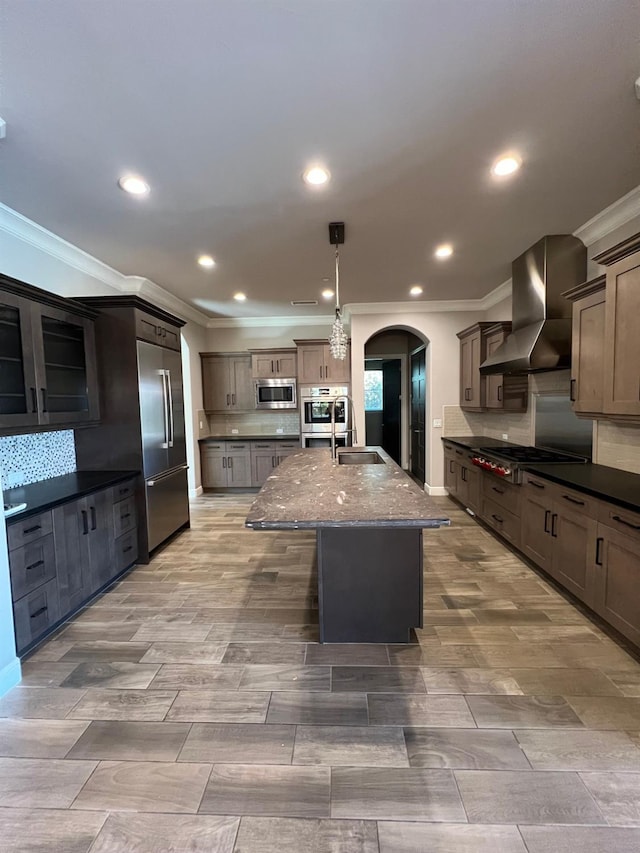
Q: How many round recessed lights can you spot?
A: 8